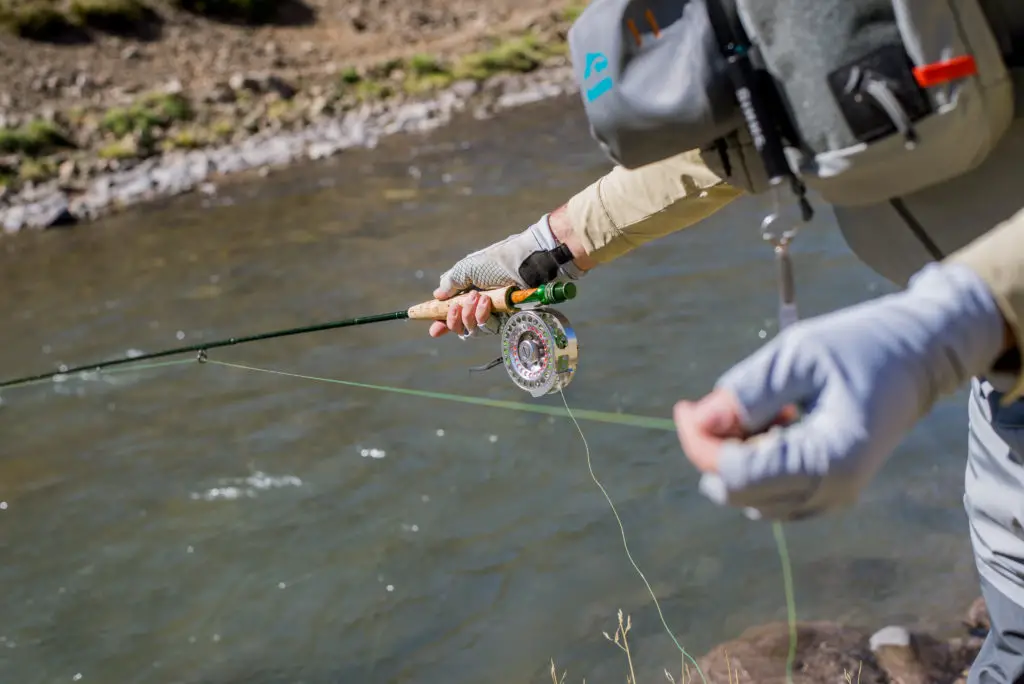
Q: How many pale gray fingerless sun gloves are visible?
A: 2